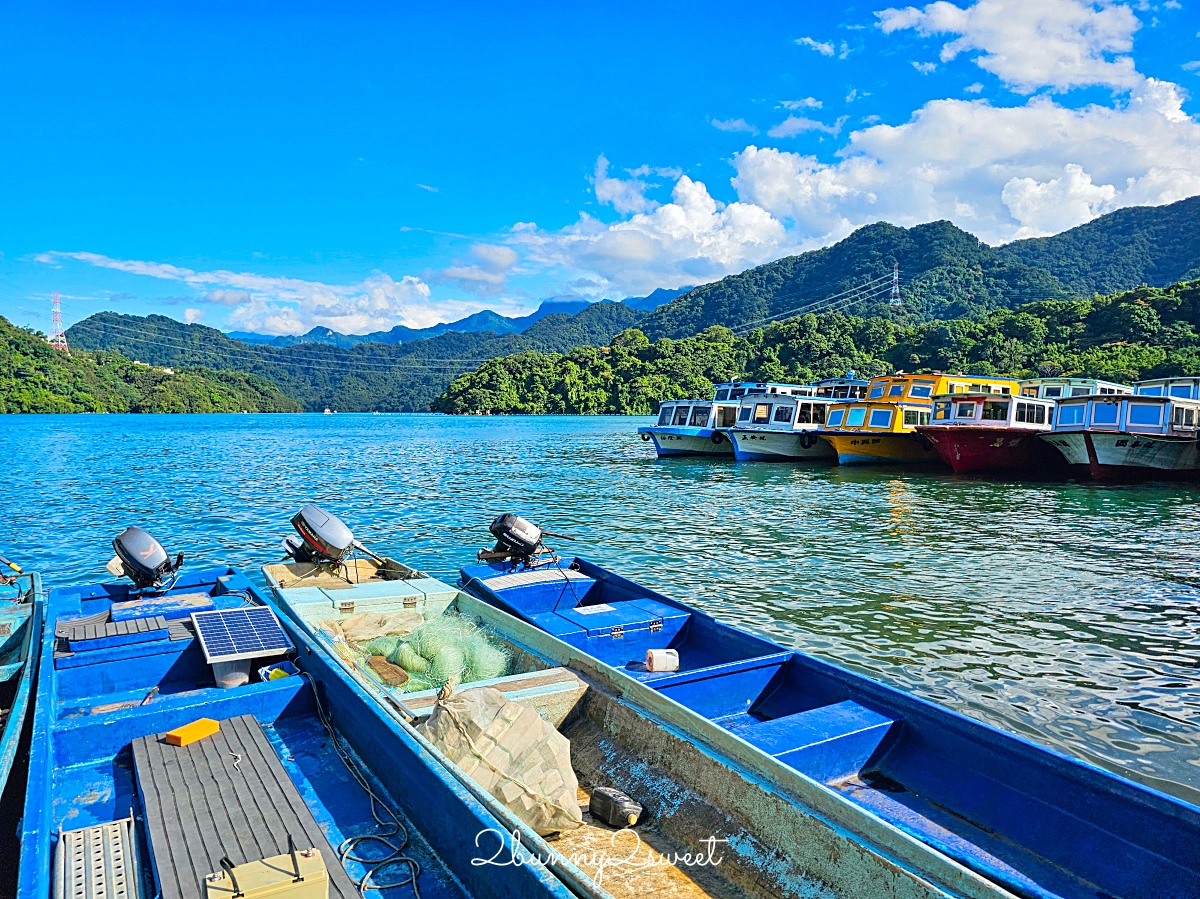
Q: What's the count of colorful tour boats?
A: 5